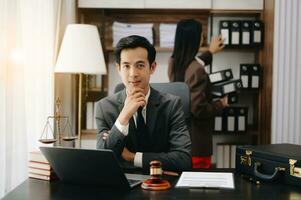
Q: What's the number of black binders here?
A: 12